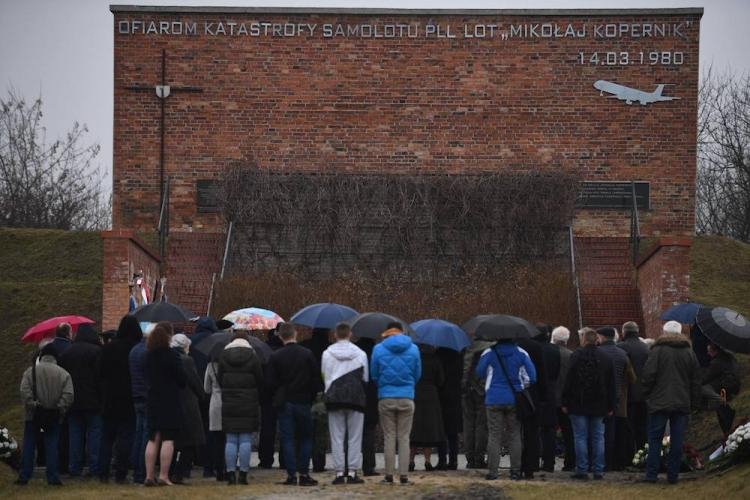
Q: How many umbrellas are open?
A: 10